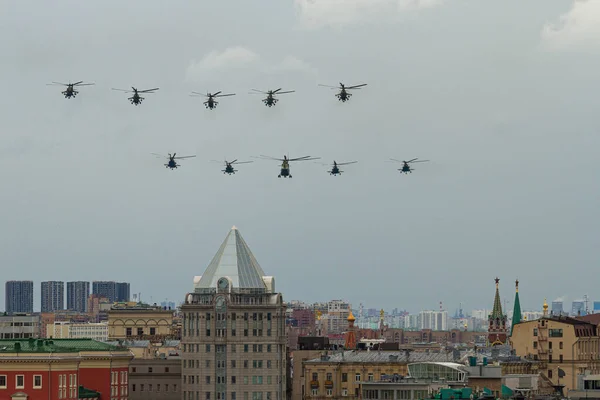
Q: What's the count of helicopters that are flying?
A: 10